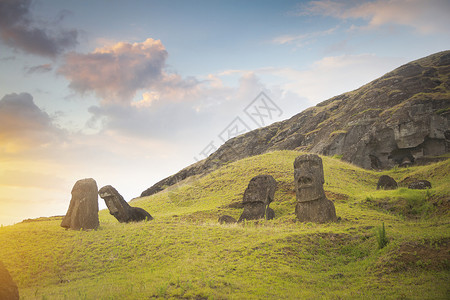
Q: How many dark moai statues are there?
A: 4